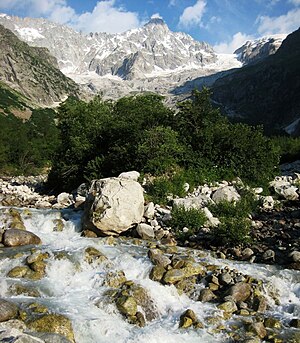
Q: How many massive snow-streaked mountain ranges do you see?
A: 1